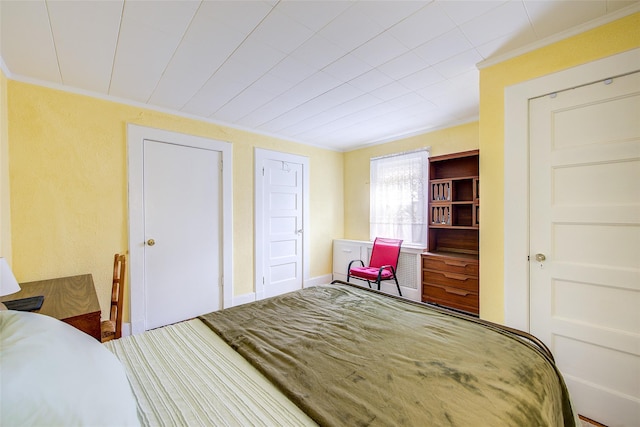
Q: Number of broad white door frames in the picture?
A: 3